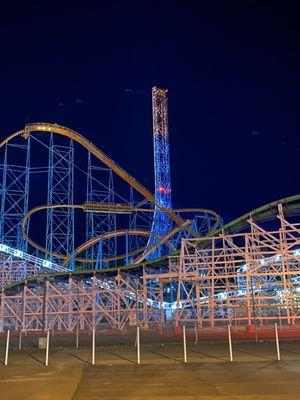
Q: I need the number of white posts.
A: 7